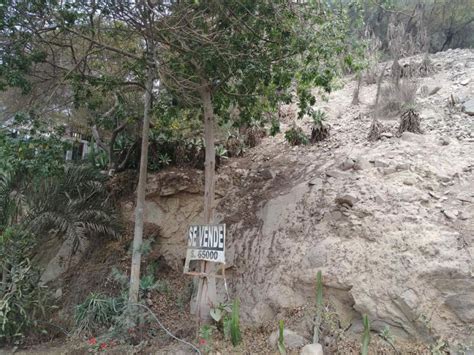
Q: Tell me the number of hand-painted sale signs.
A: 1